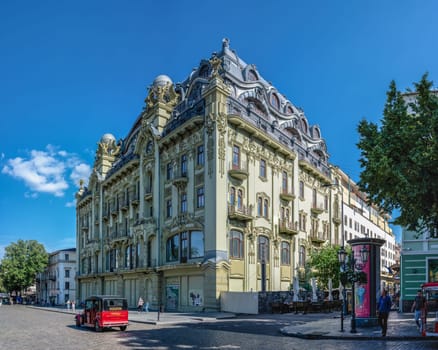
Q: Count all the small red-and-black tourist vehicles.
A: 1